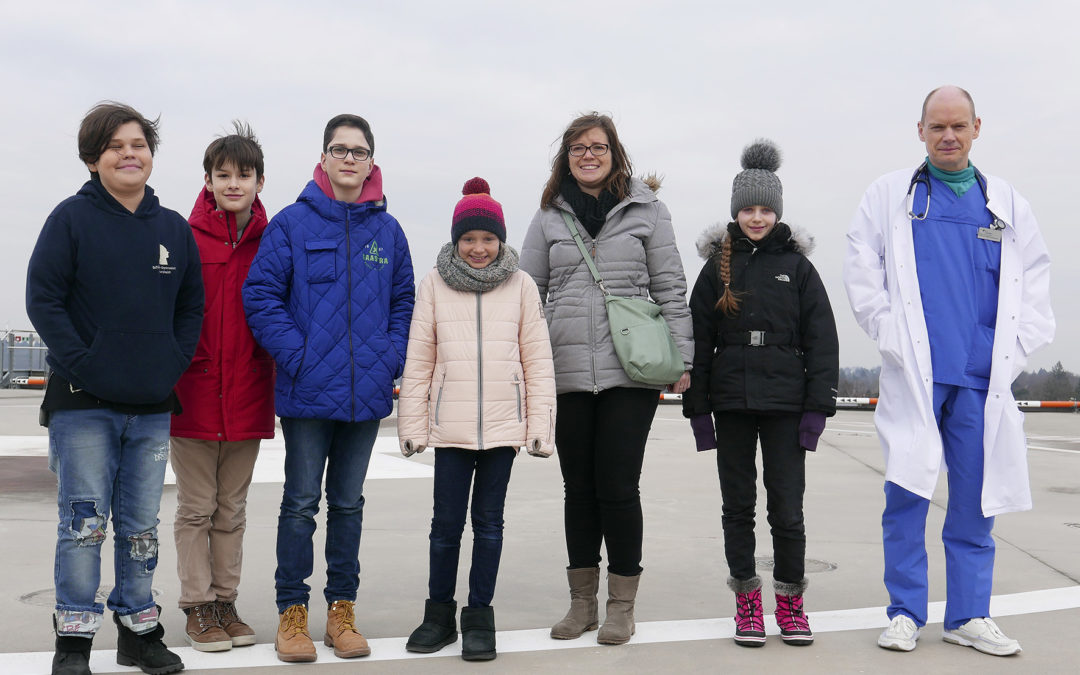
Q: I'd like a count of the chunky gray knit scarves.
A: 1